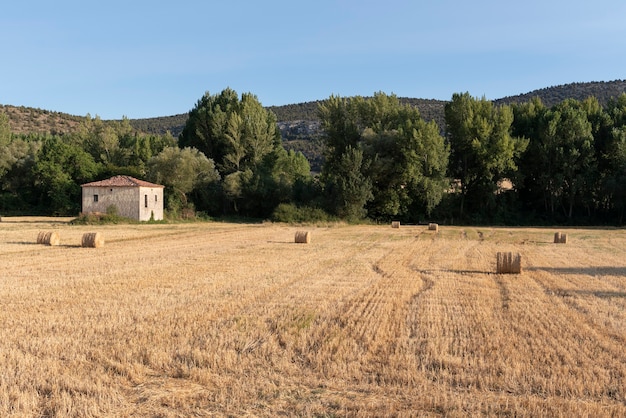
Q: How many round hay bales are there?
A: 7